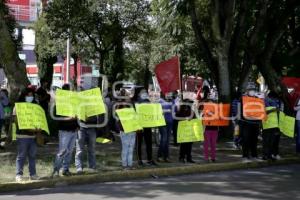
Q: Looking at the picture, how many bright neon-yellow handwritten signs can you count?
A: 8